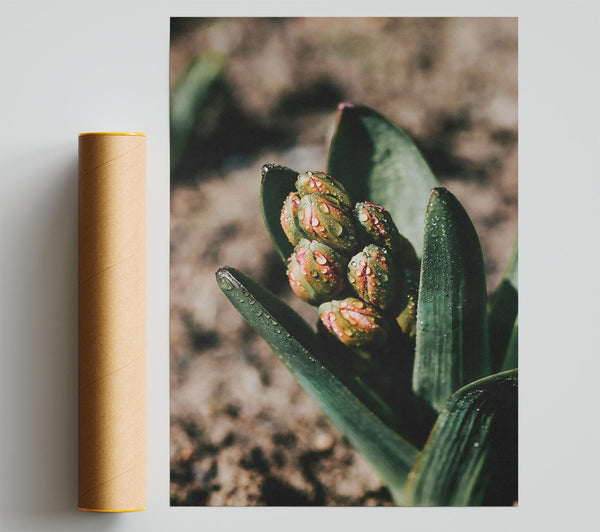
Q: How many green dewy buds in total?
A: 7